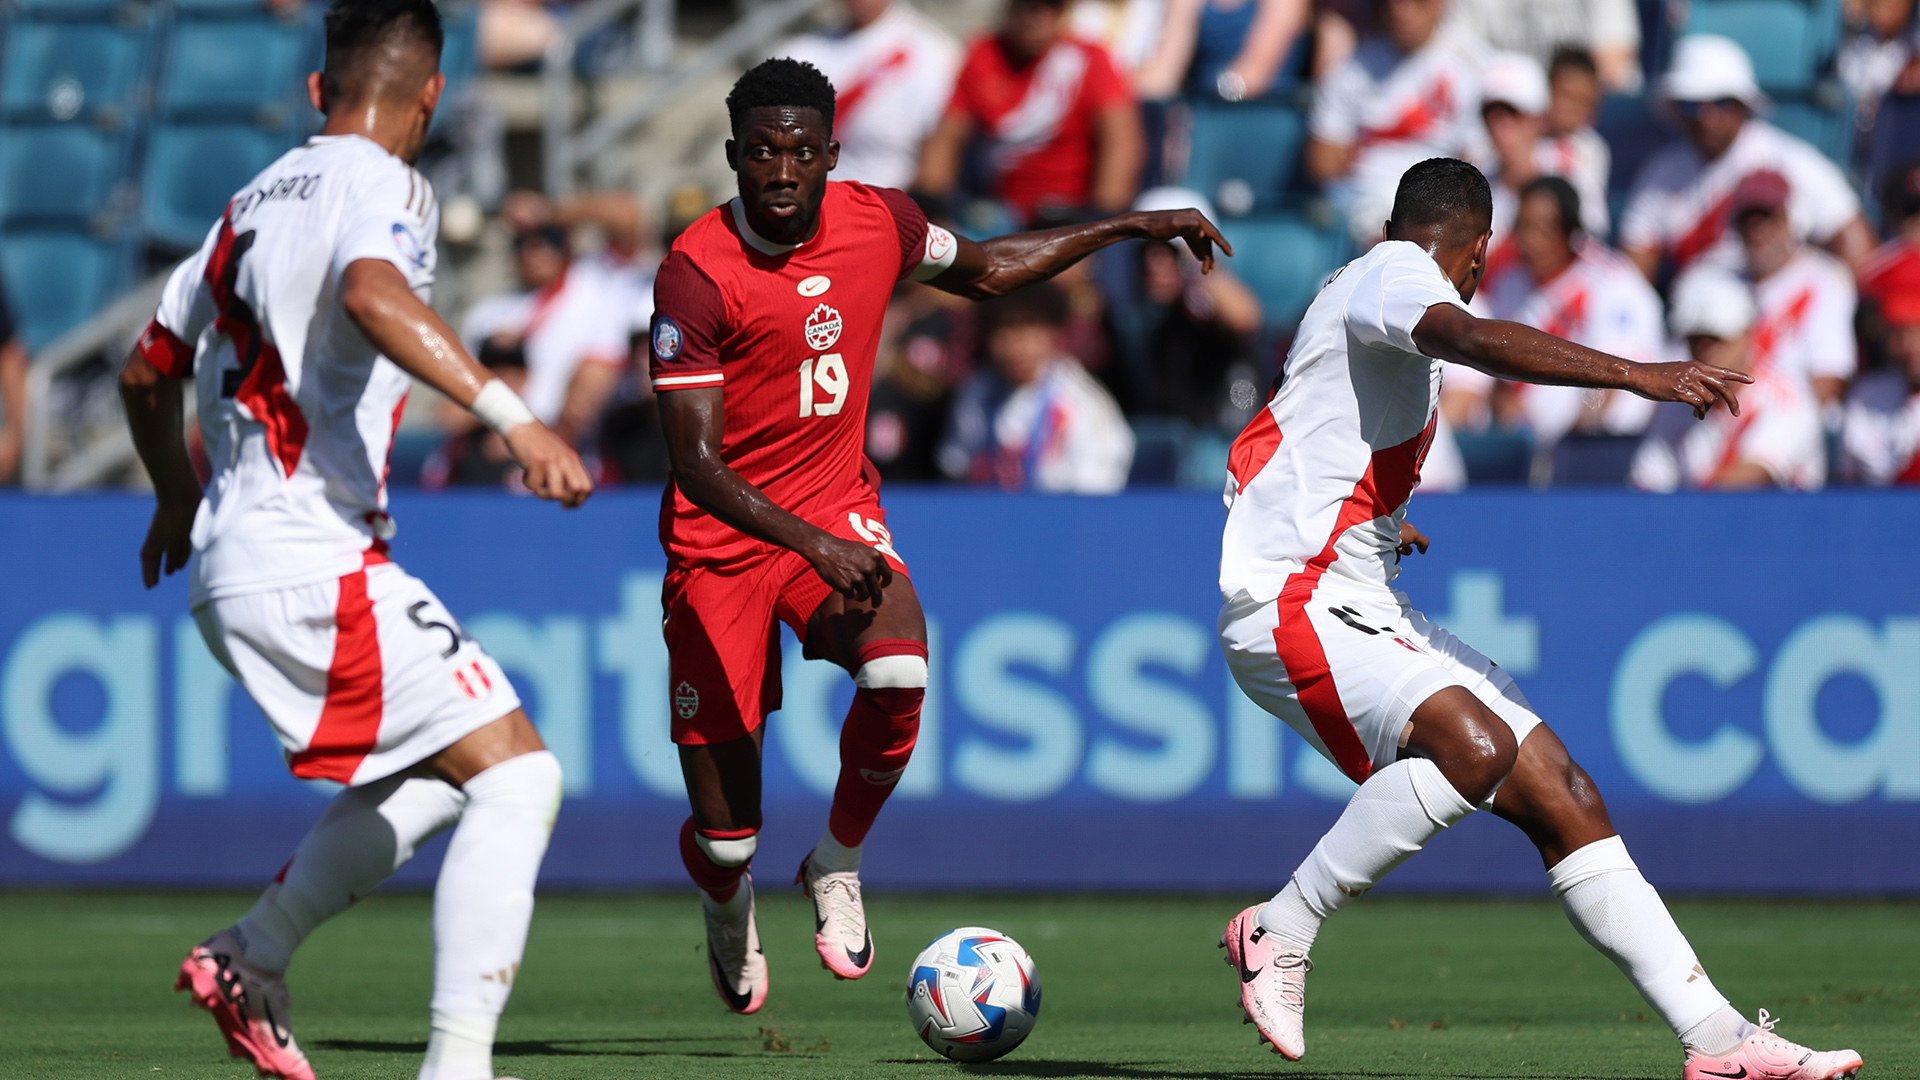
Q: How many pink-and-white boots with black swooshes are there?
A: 5